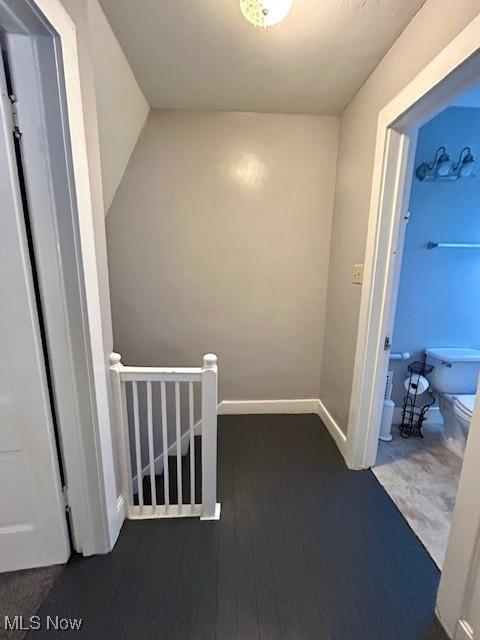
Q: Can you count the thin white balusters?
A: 5